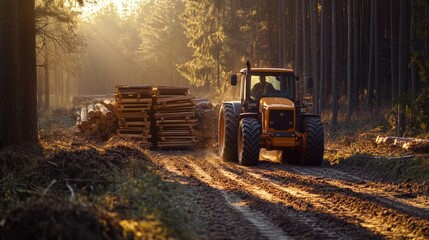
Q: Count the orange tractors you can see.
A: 1